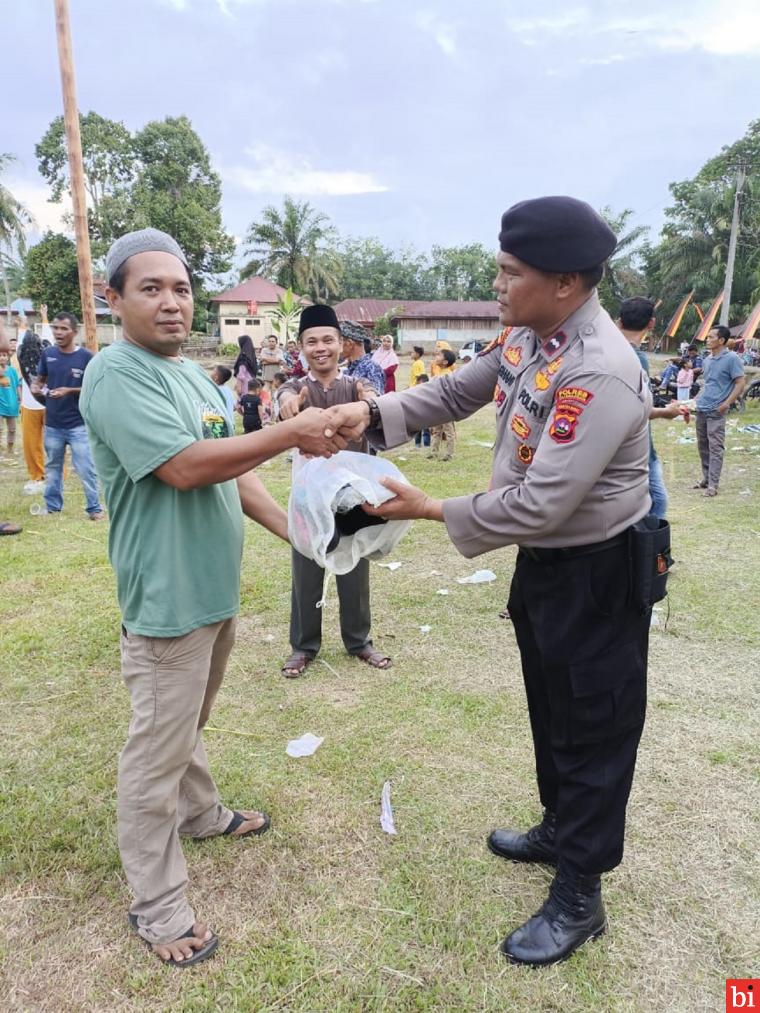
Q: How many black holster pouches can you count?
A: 1